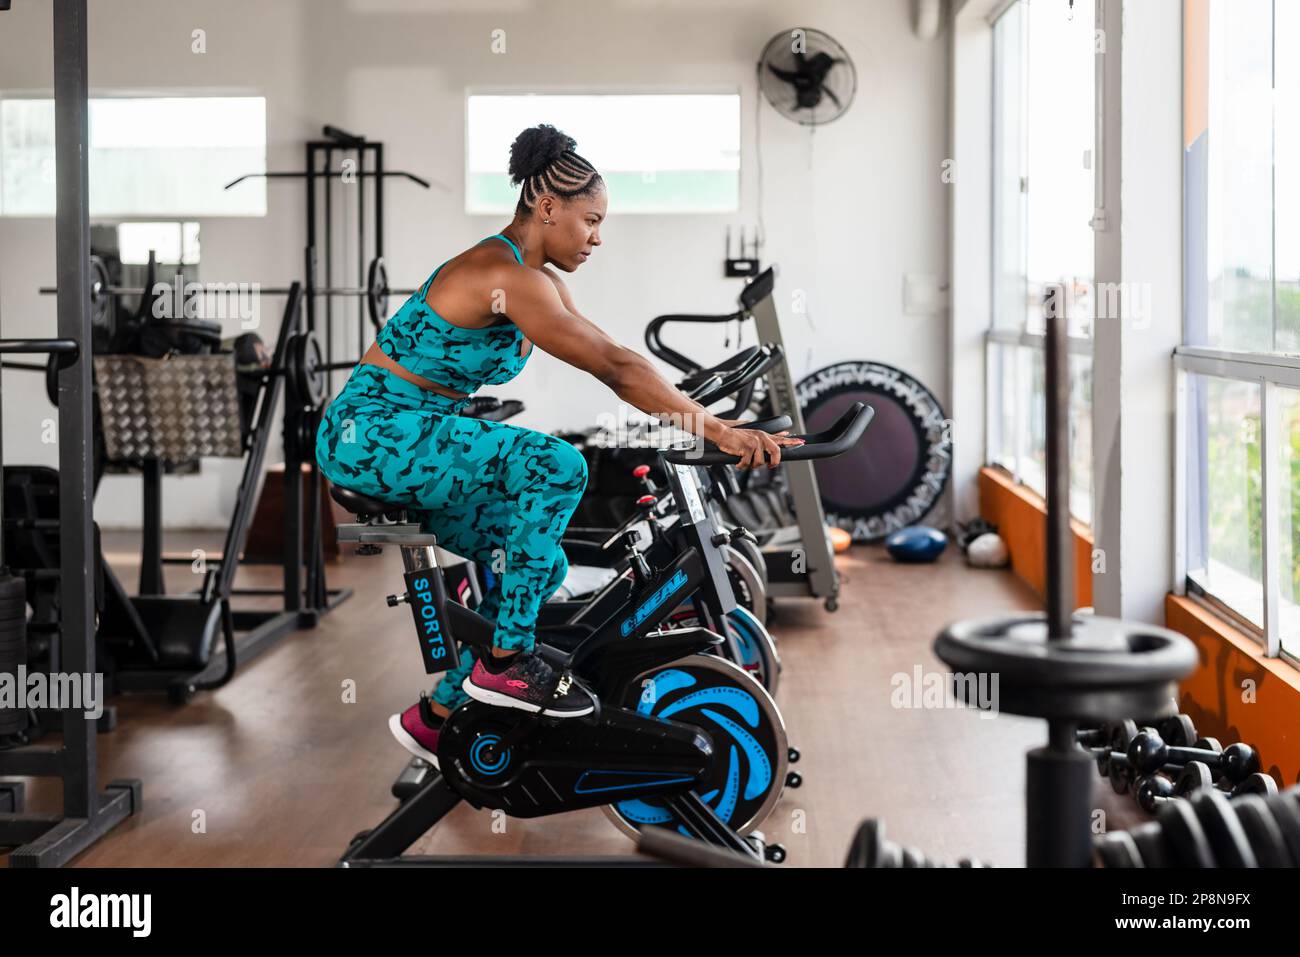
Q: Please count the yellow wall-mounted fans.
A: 0